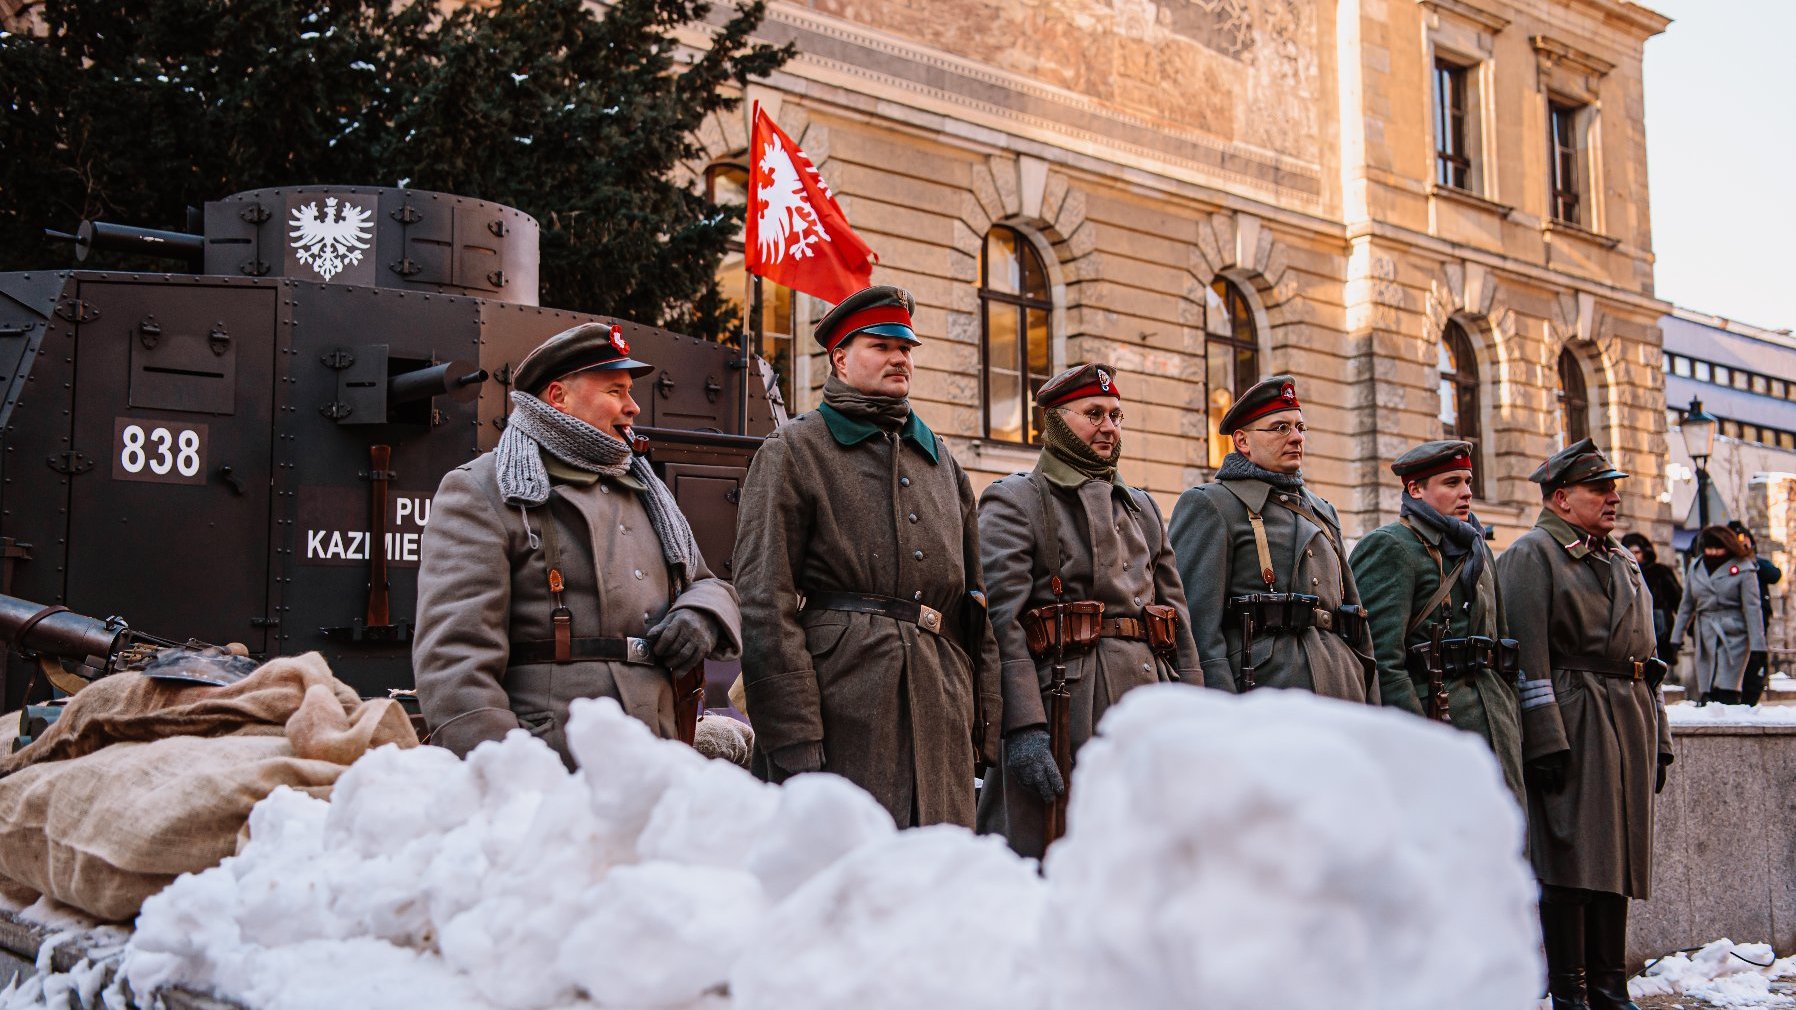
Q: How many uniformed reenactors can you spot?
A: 6